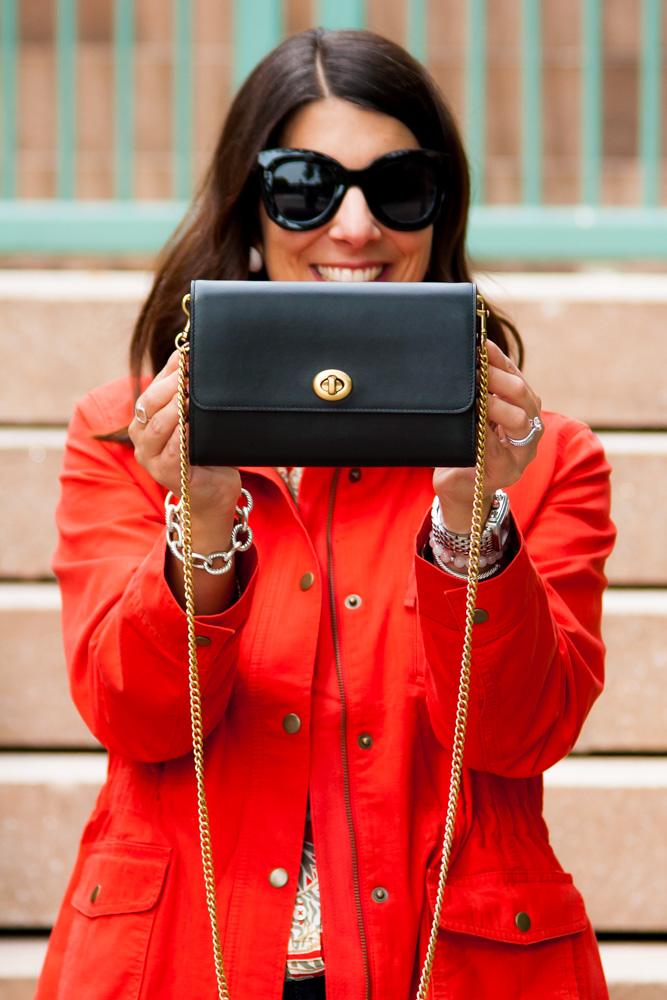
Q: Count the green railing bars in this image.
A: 11